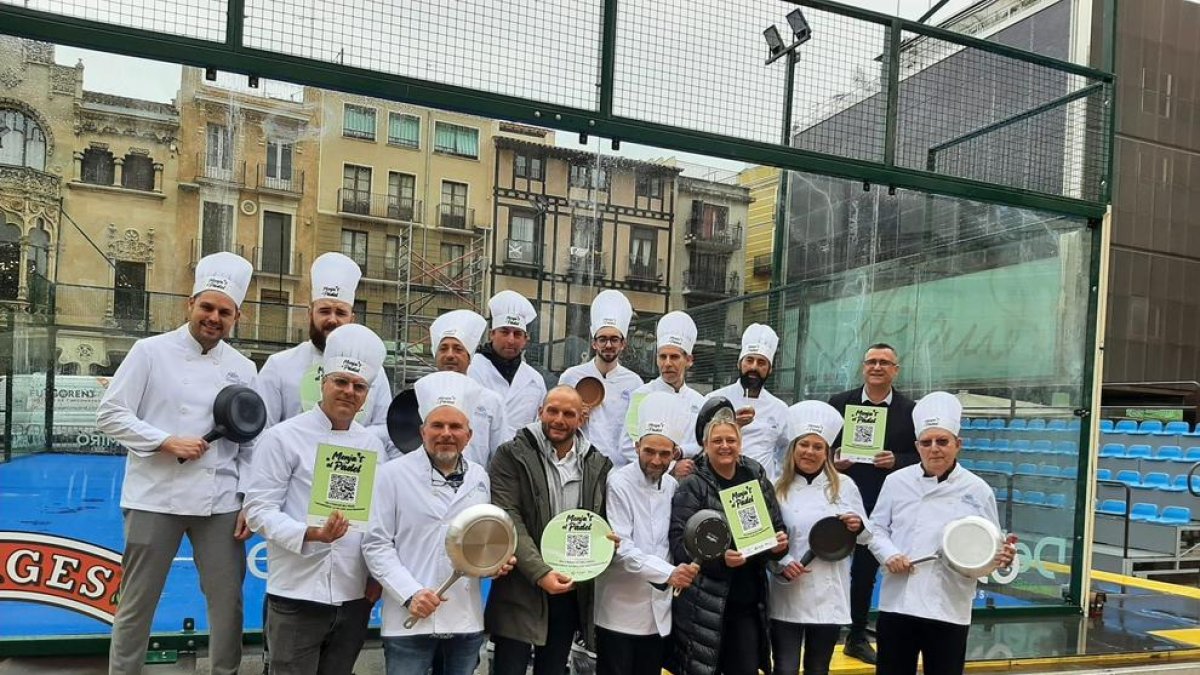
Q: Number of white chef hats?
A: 12